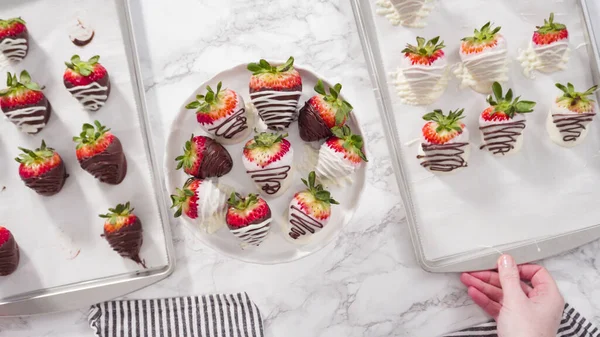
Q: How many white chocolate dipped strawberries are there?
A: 12